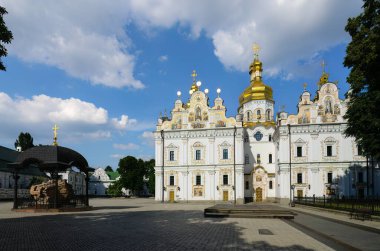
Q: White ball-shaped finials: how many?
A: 5